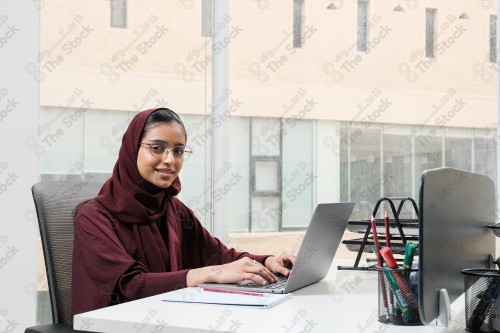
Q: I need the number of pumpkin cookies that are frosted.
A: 0